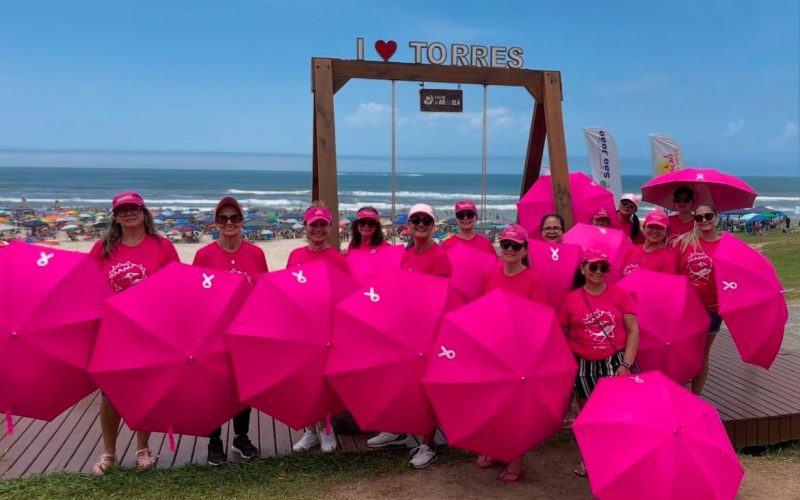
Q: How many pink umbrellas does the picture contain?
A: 14